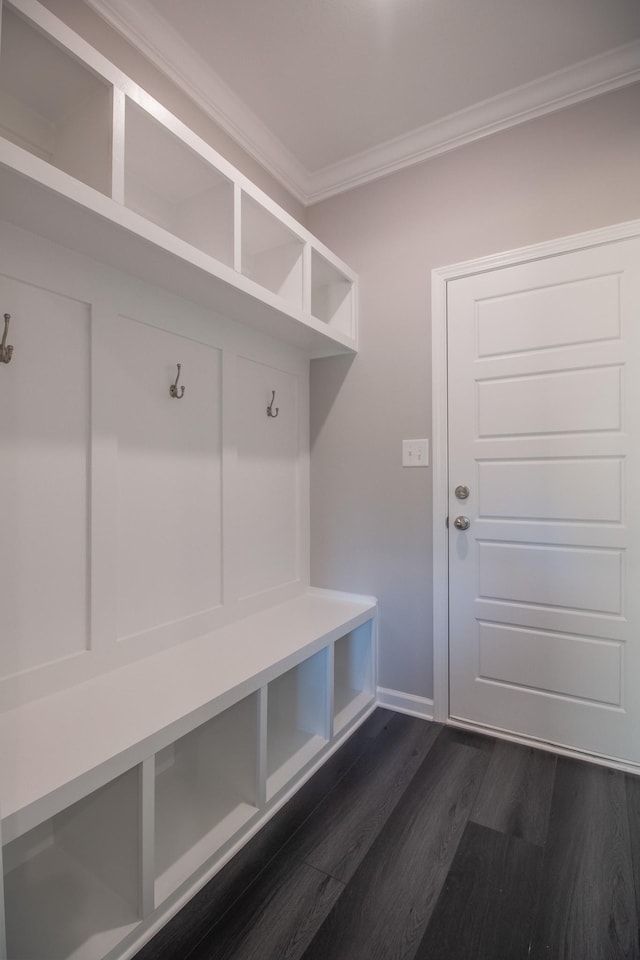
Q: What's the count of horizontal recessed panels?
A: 5